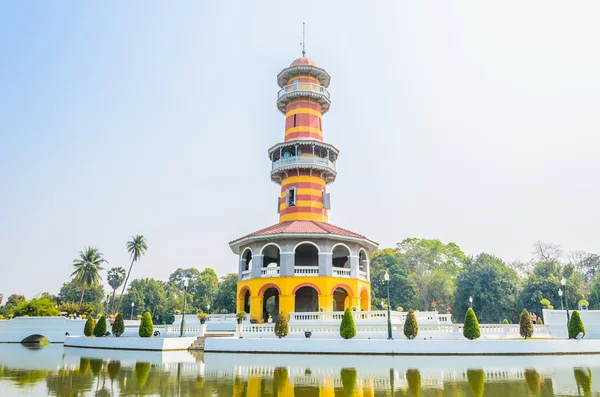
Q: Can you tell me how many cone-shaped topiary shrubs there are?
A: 10